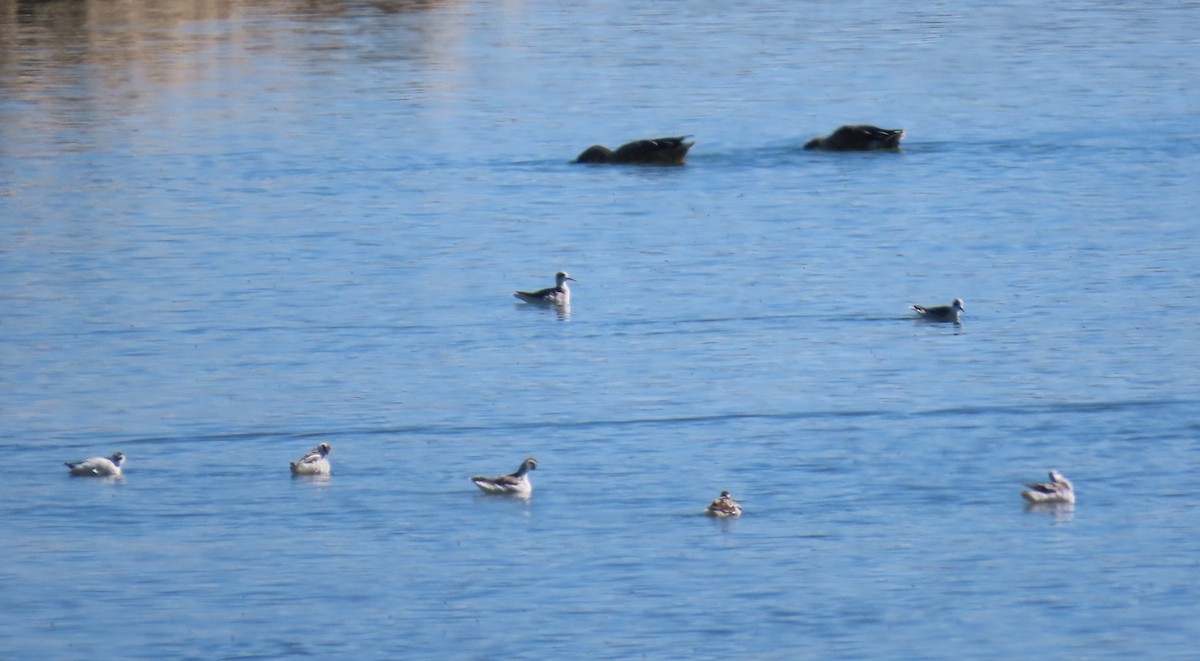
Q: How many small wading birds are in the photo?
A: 7